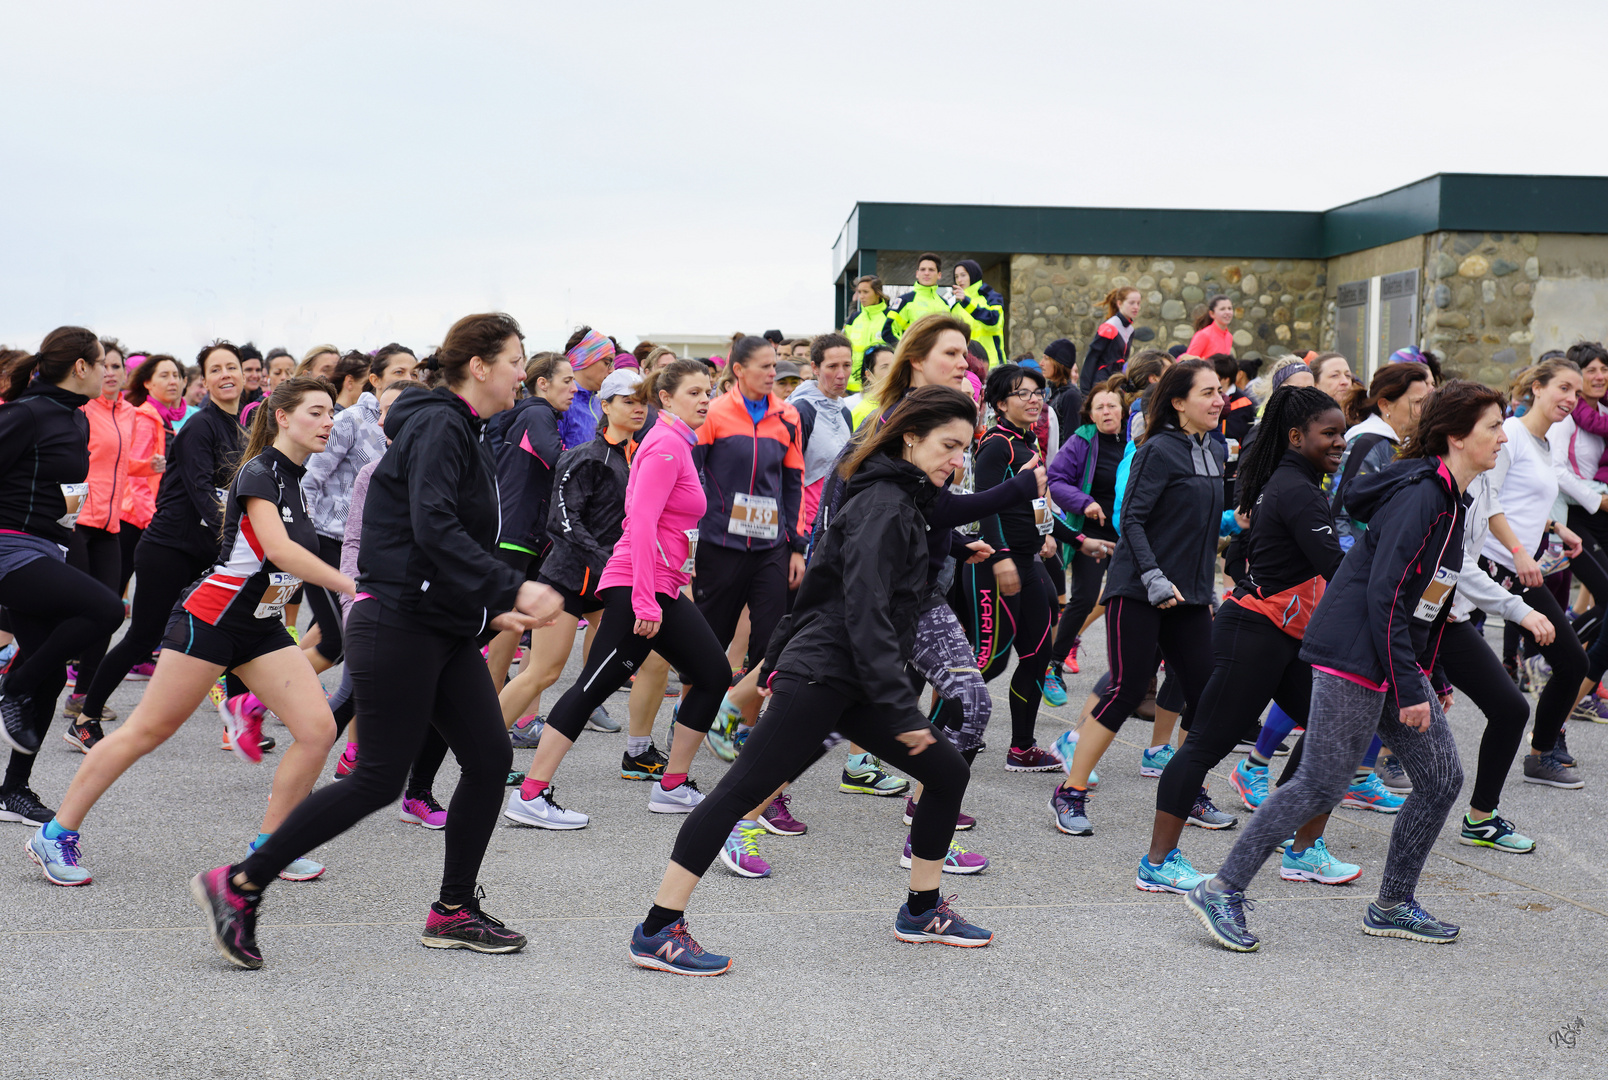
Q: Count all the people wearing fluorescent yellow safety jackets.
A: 3